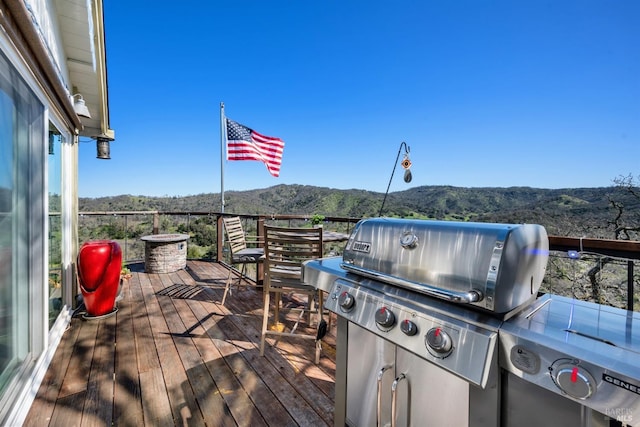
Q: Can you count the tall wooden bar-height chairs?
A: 2